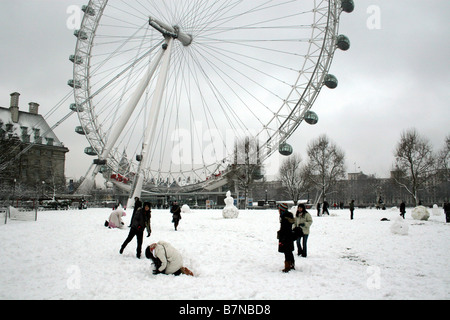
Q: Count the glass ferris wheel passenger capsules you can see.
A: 12